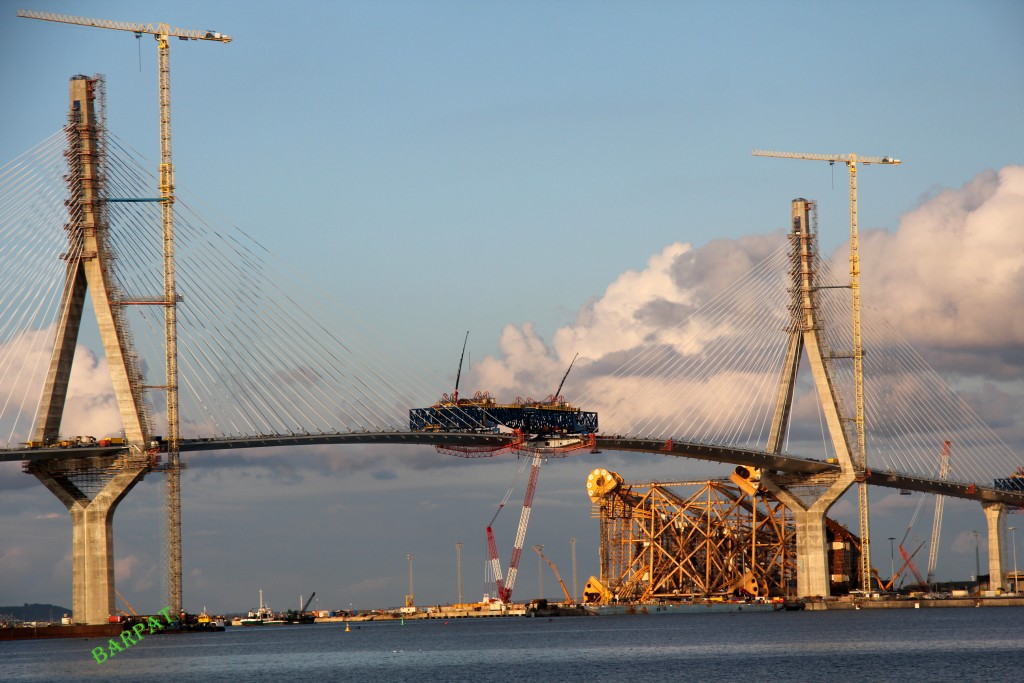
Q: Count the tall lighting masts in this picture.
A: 7